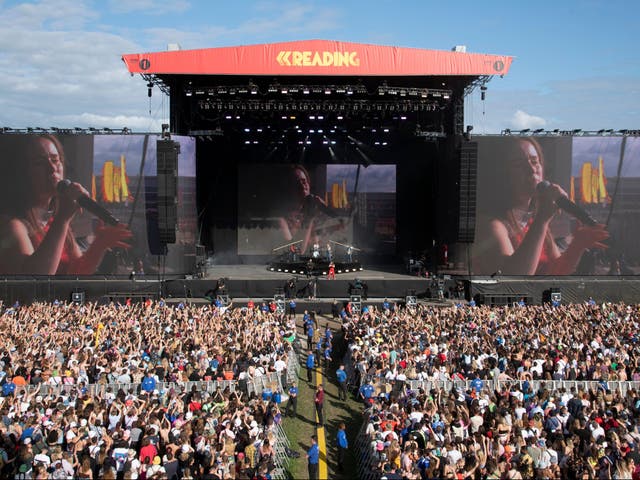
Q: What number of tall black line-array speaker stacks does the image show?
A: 2